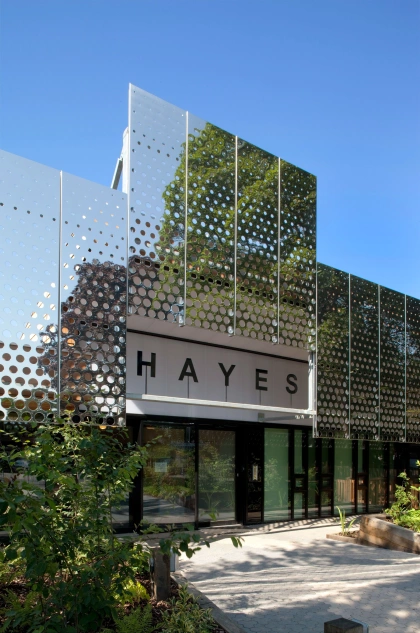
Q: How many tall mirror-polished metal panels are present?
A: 10